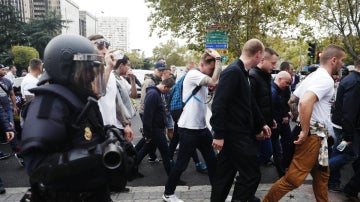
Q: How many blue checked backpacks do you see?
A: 1